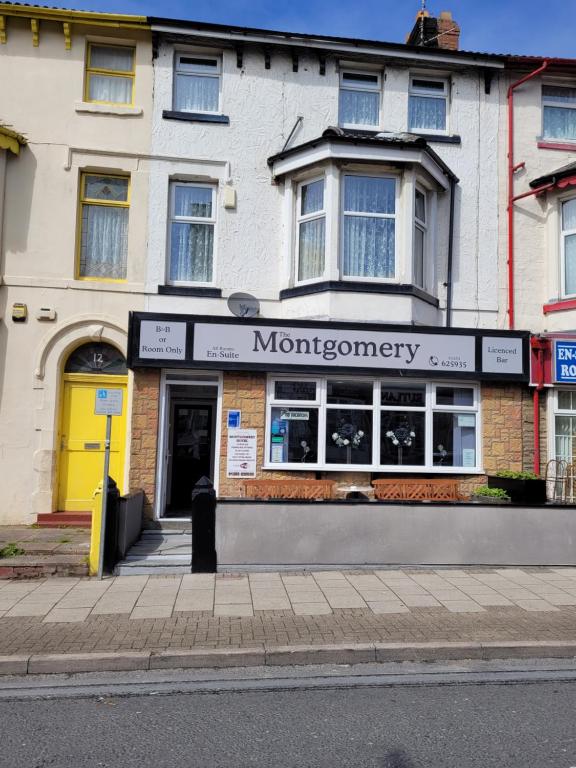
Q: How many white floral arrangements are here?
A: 2